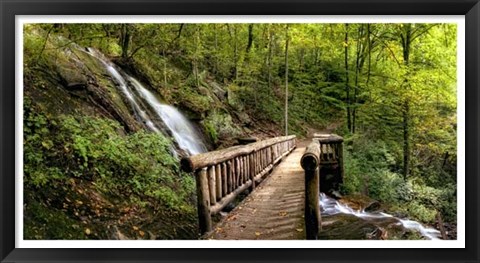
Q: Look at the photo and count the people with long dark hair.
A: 0